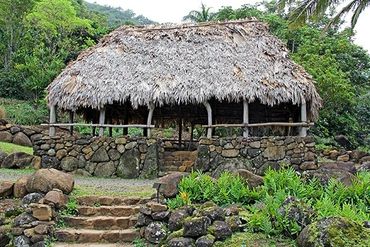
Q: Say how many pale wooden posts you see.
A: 6